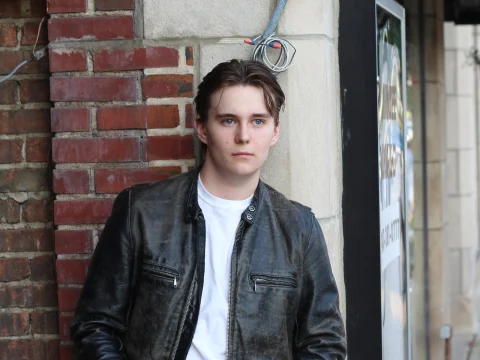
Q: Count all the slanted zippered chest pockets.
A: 2